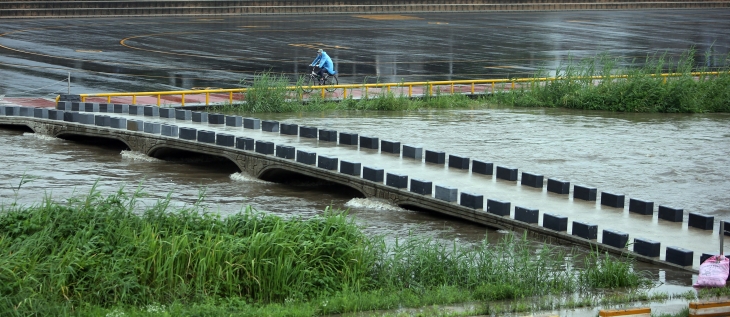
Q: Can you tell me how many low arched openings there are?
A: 5